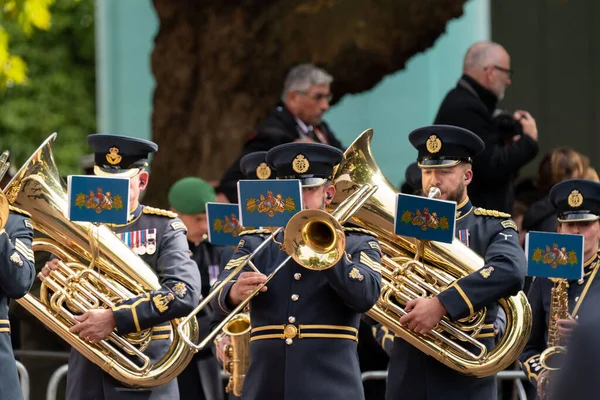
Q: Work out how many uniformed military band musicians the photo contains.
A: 6